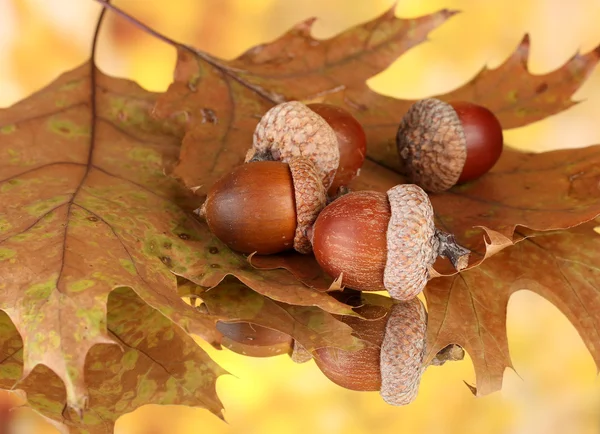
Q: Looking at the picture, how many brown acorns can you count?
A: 4